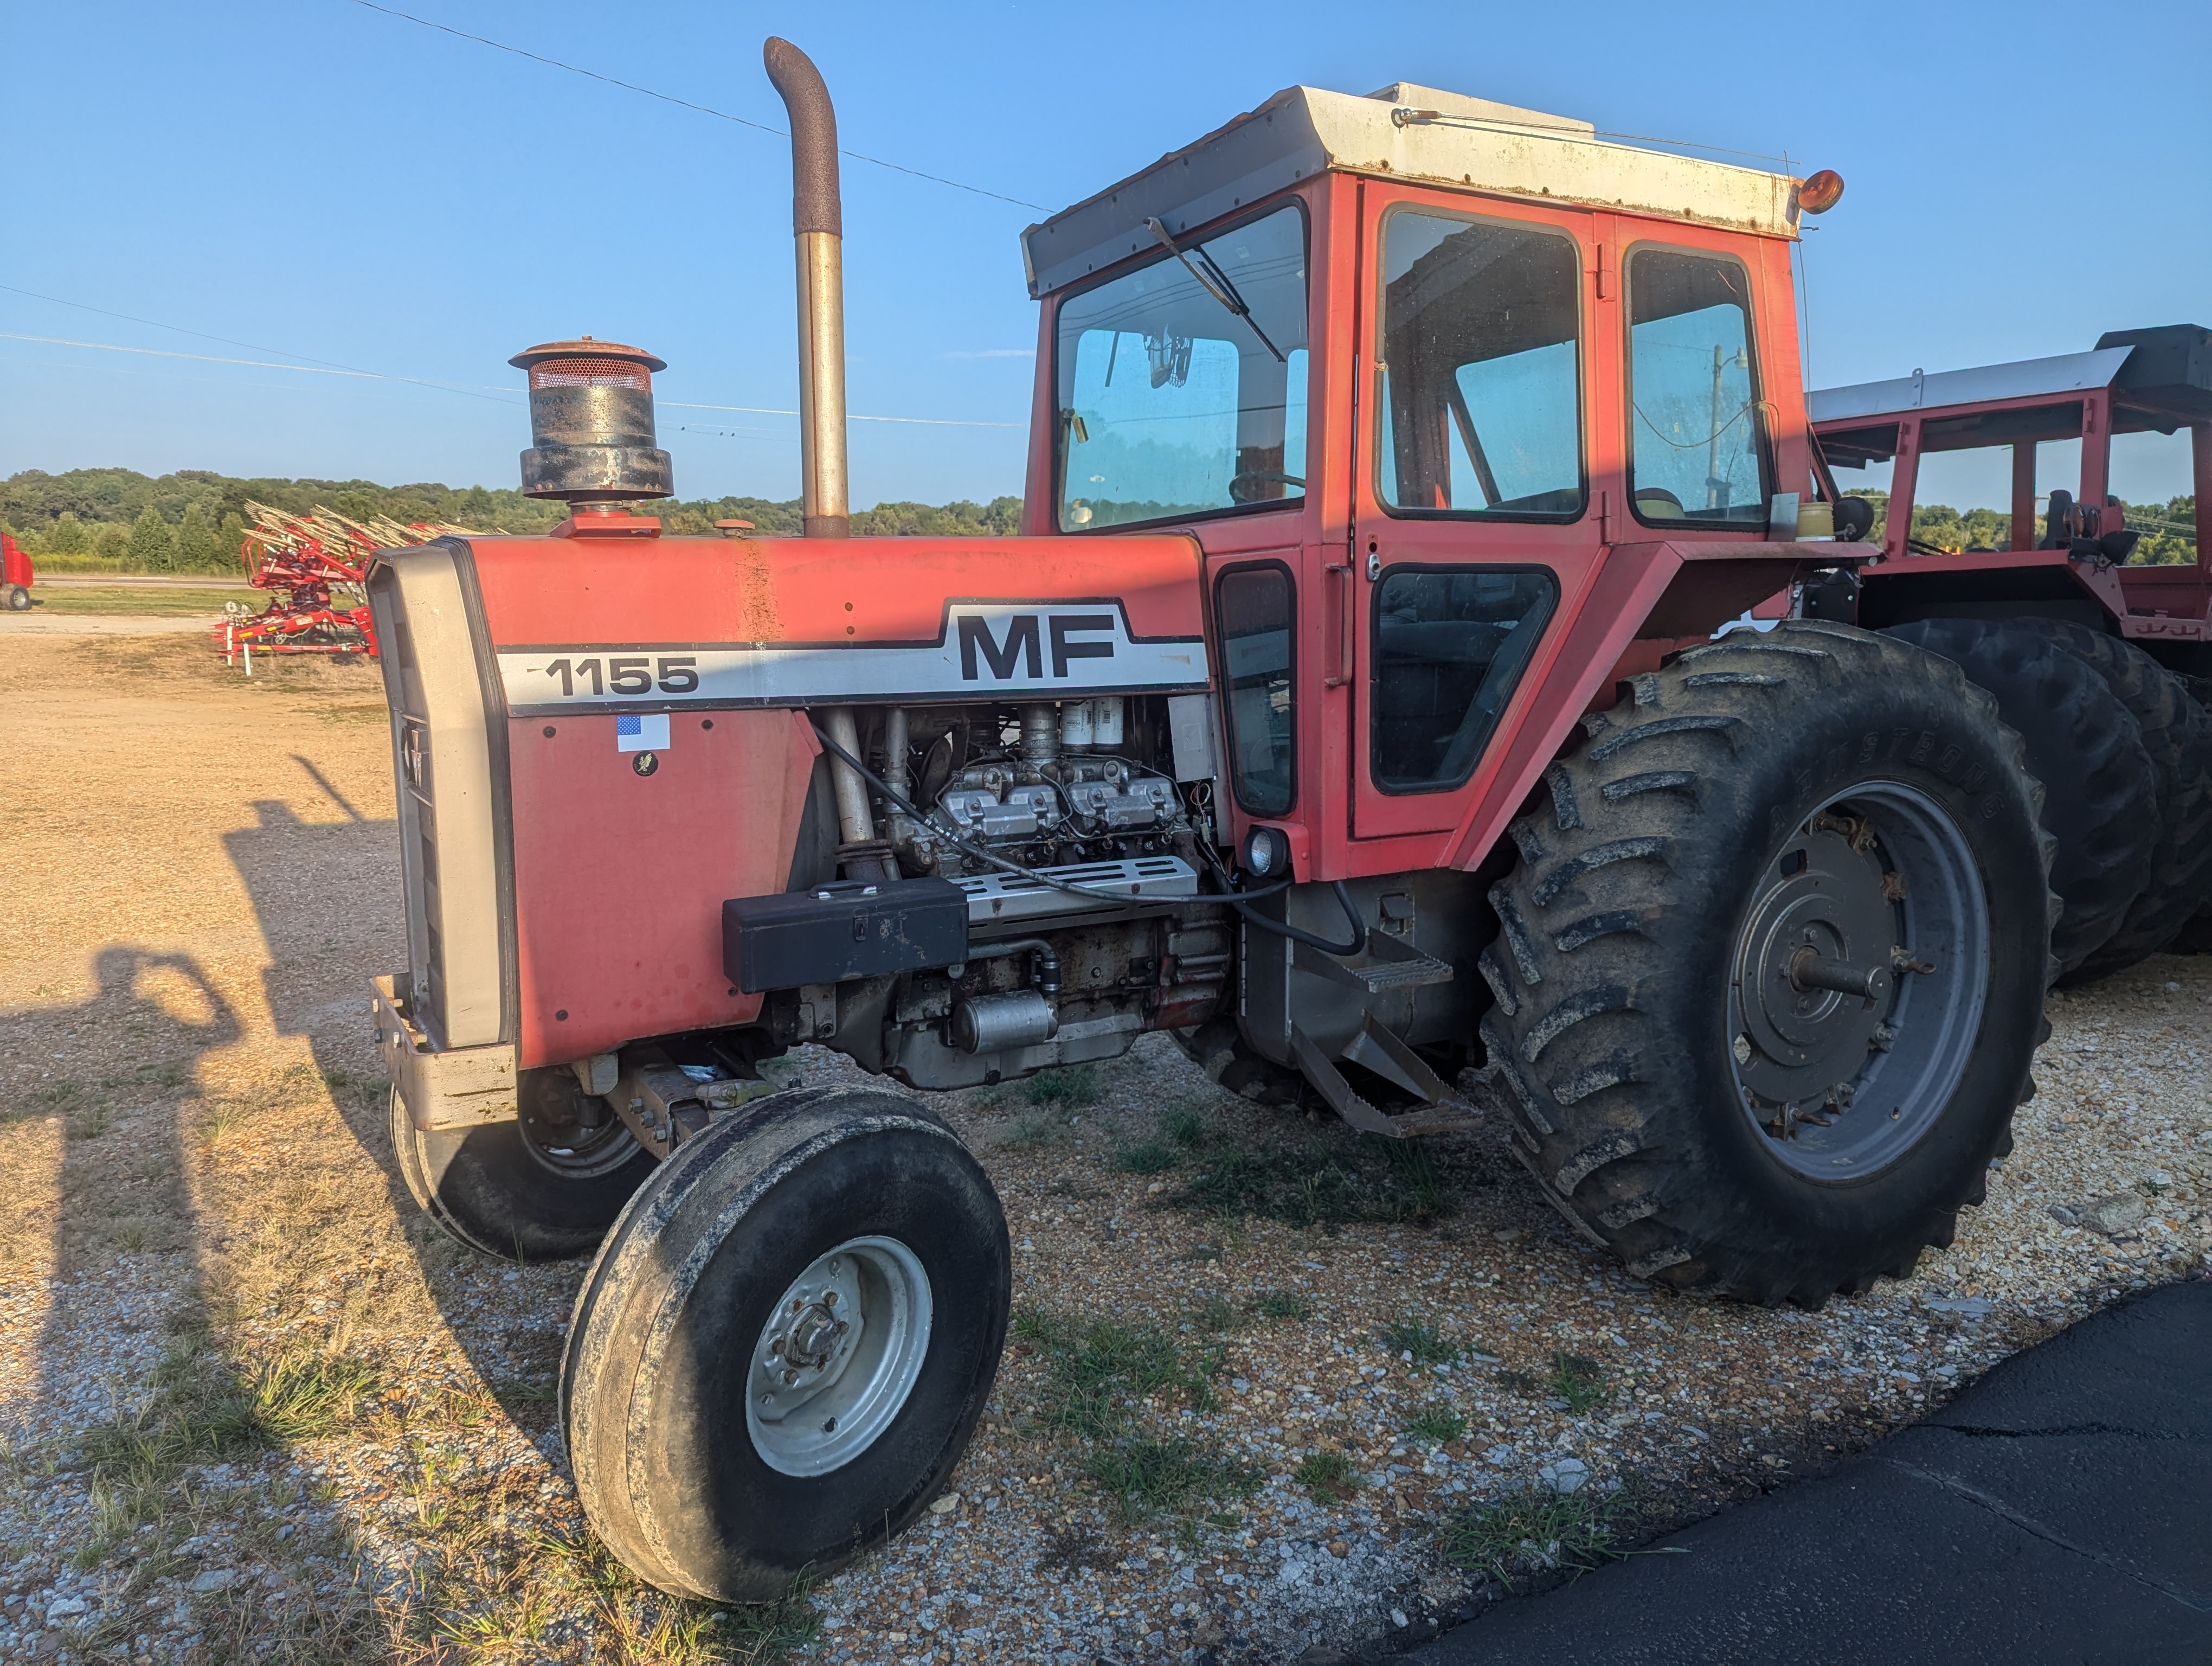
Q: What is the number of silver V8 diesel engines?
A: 1